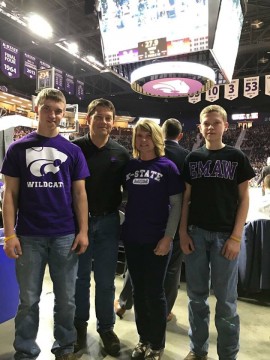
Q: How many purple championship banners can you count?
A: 6